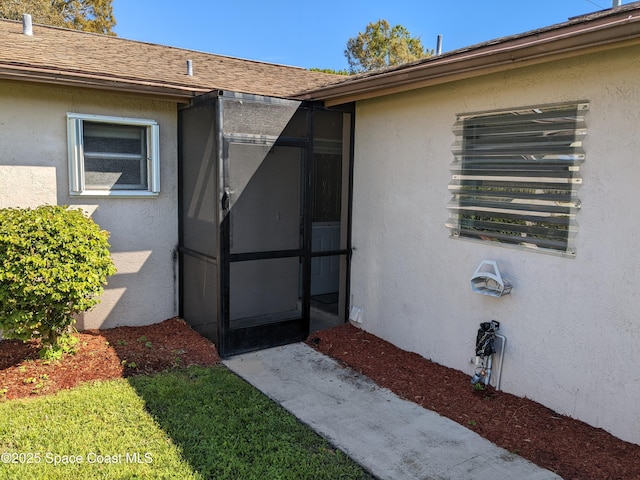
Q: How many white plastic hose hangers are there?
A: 1